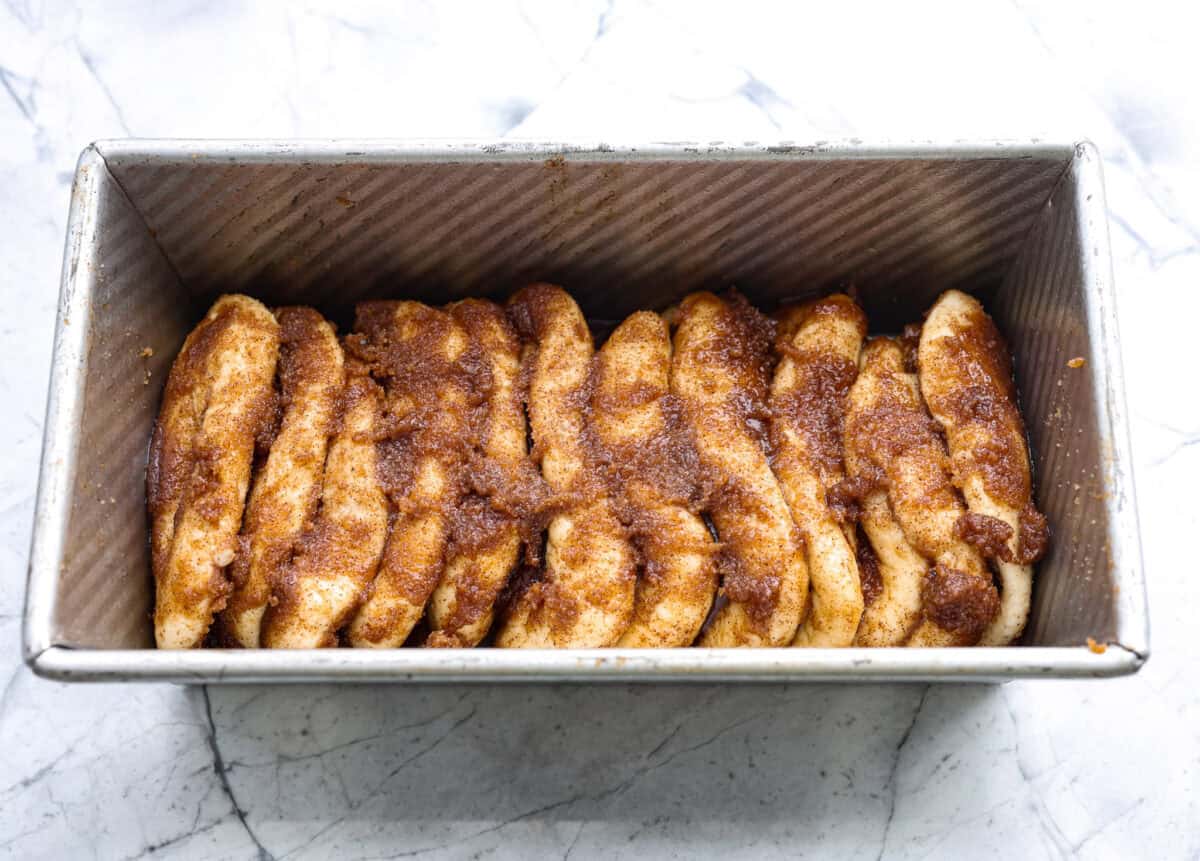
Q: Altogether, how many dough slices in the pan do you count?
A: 11